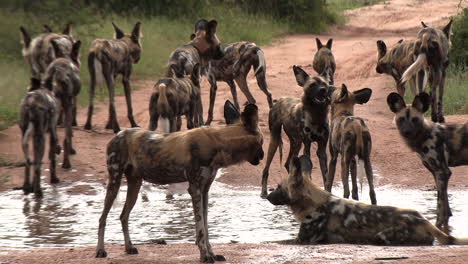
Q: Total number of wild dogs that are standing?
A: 14